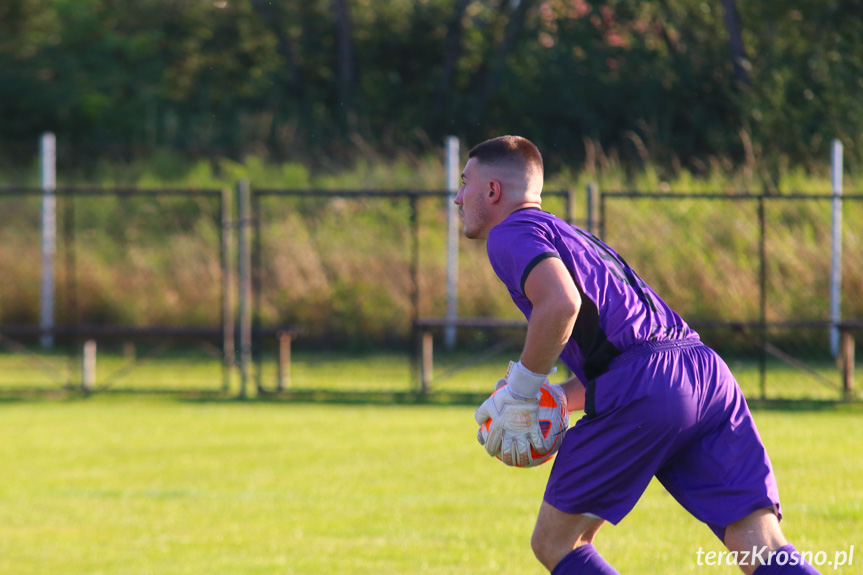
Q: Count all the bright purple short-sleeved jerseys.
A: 1